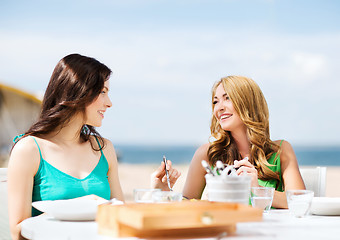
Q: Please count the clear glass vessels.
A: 4